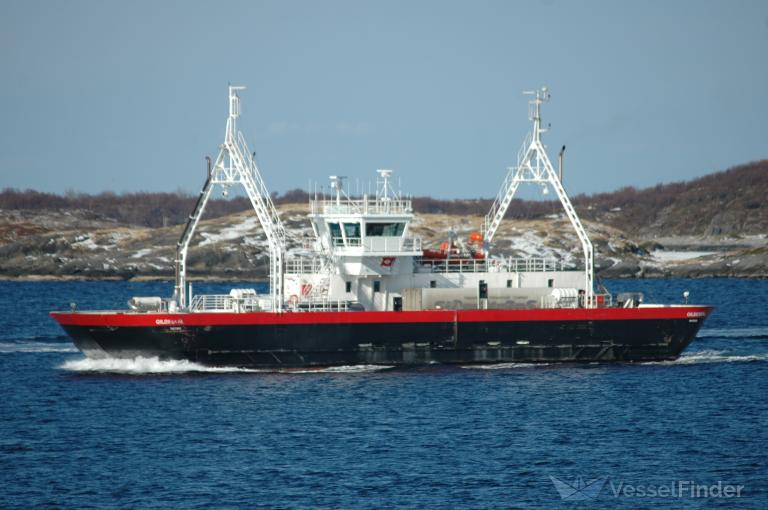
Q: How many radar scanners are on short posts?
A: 2